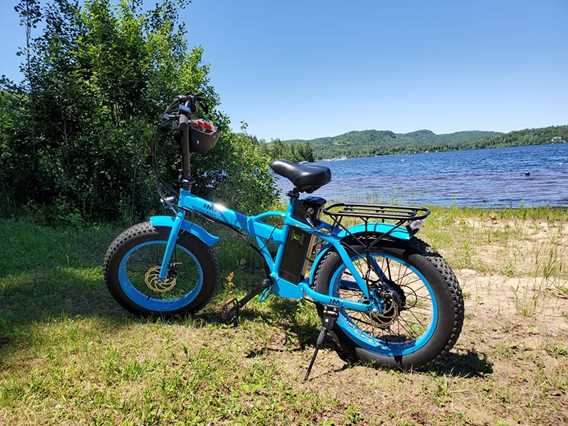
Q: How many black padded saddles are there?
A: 1